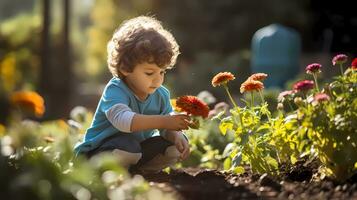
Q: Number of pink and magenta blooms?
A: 5